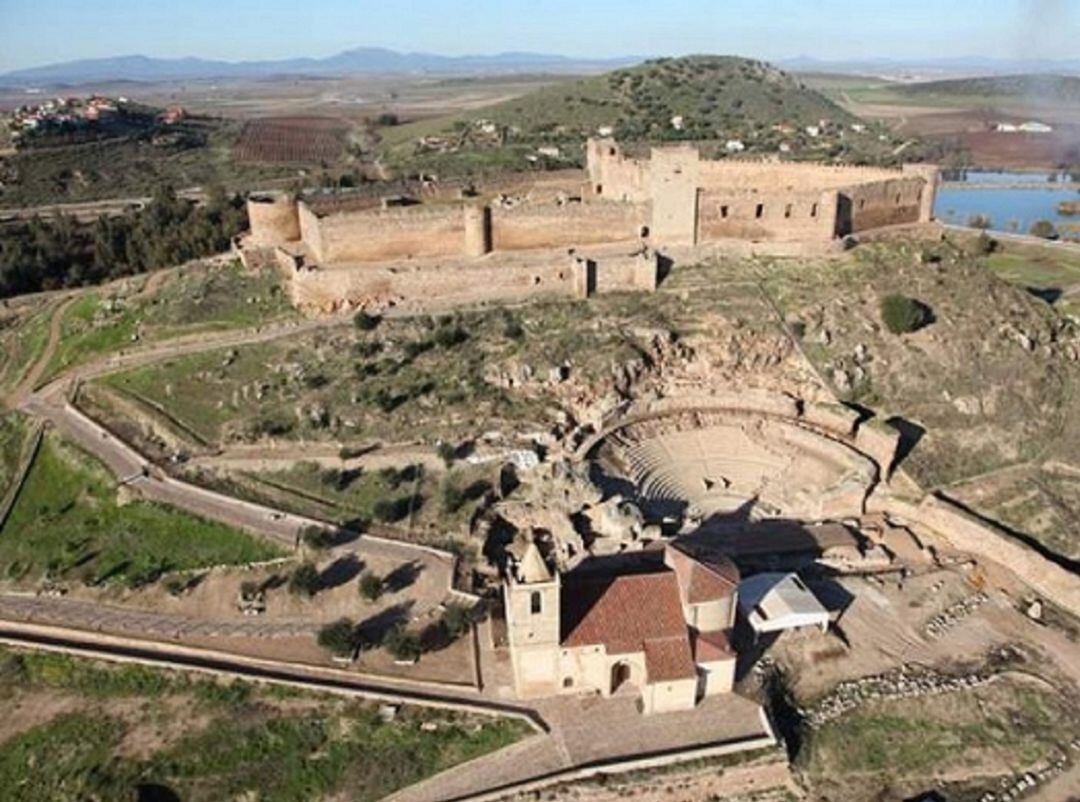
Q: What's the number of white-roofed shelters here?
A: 1